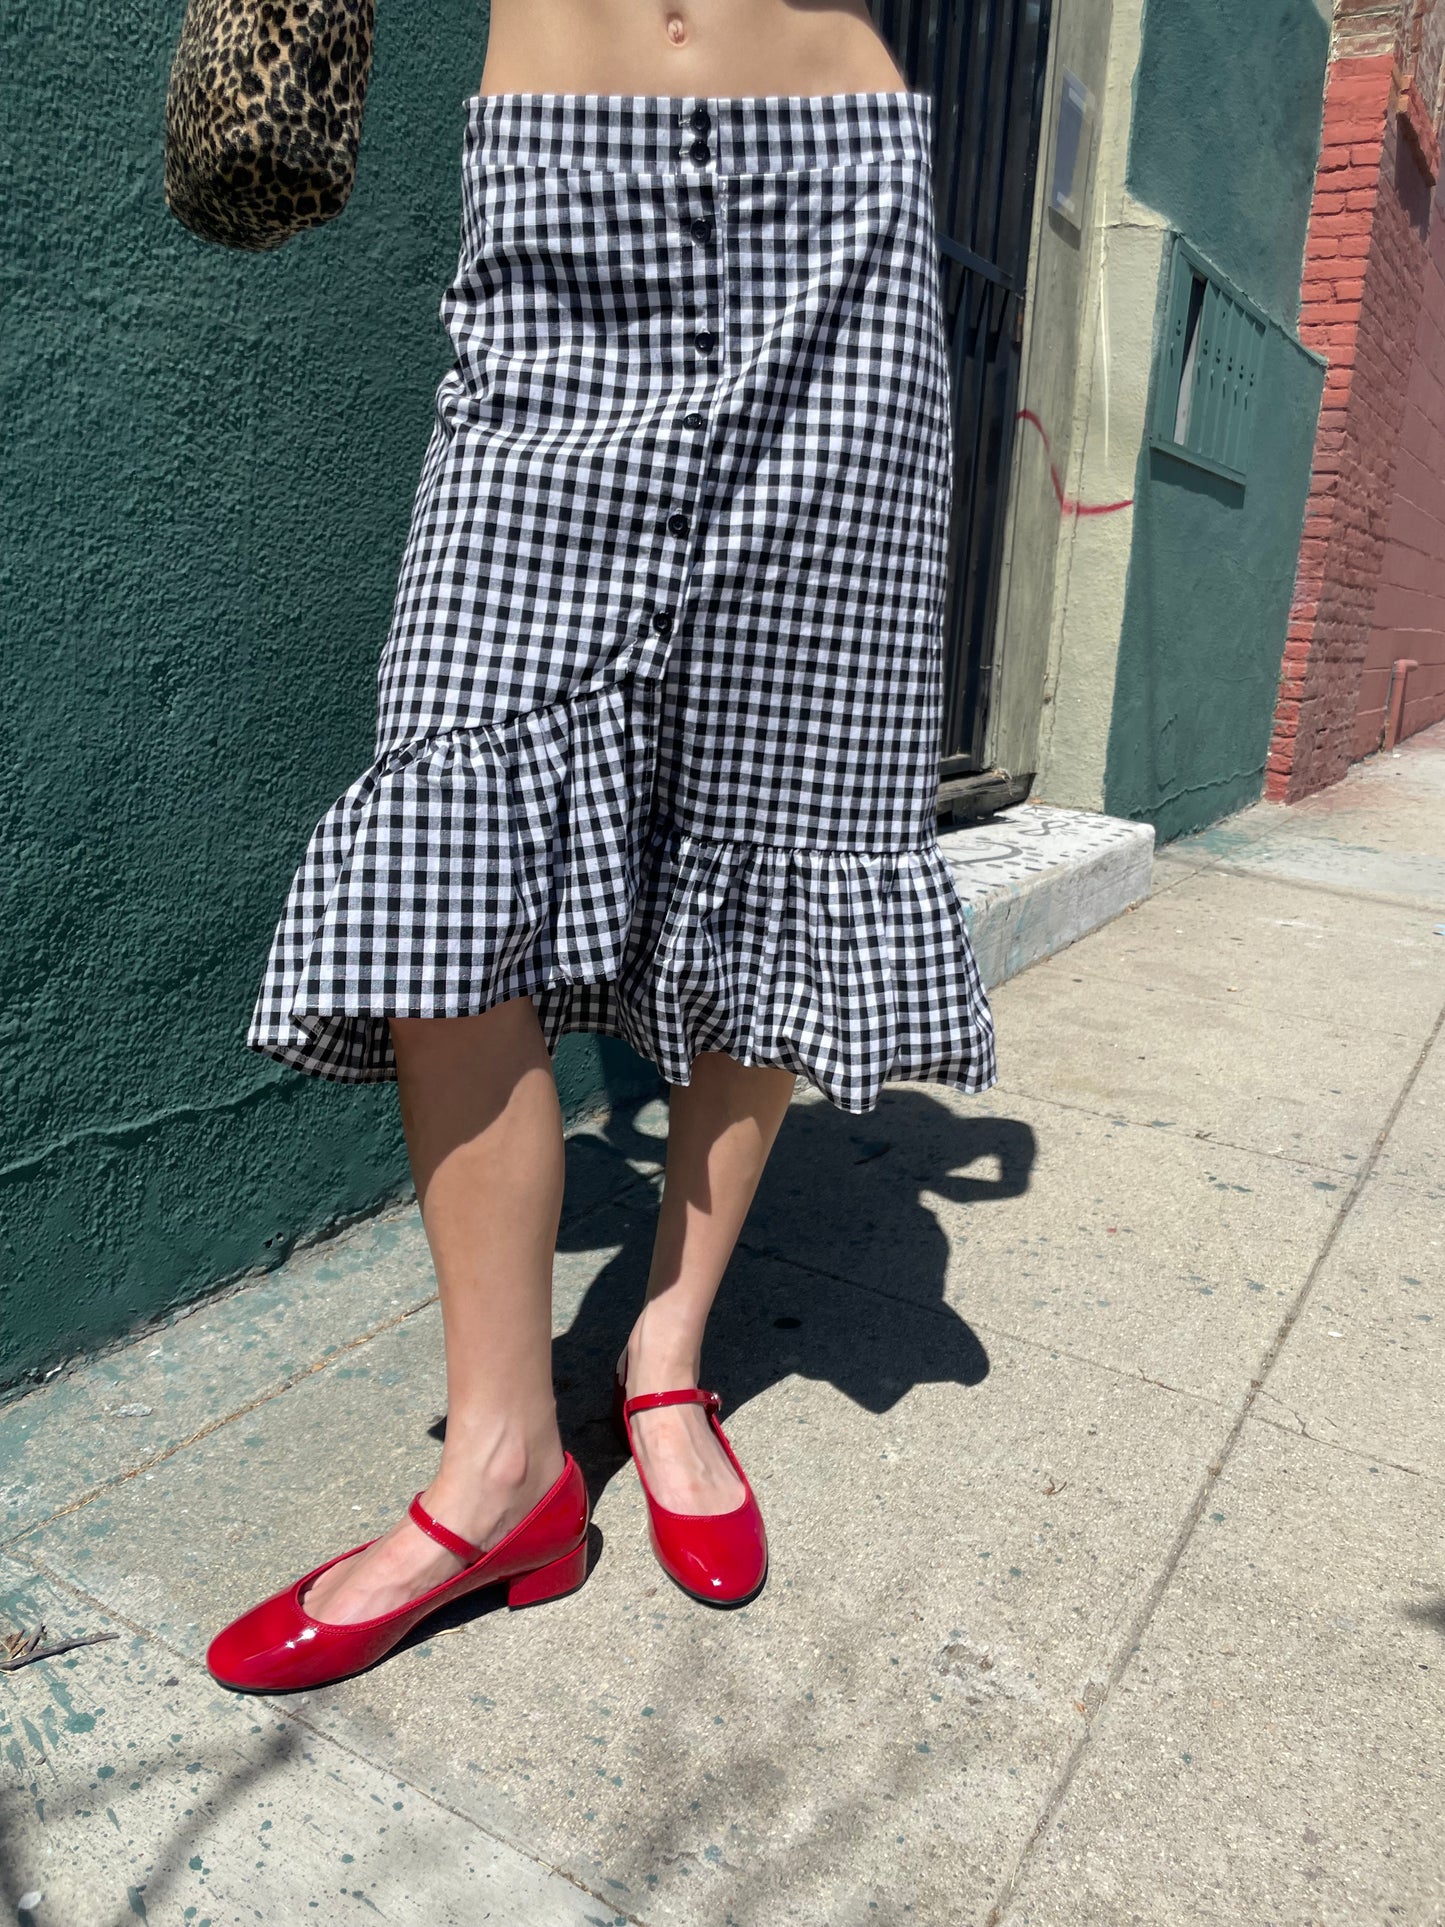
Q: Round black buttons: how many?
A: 7